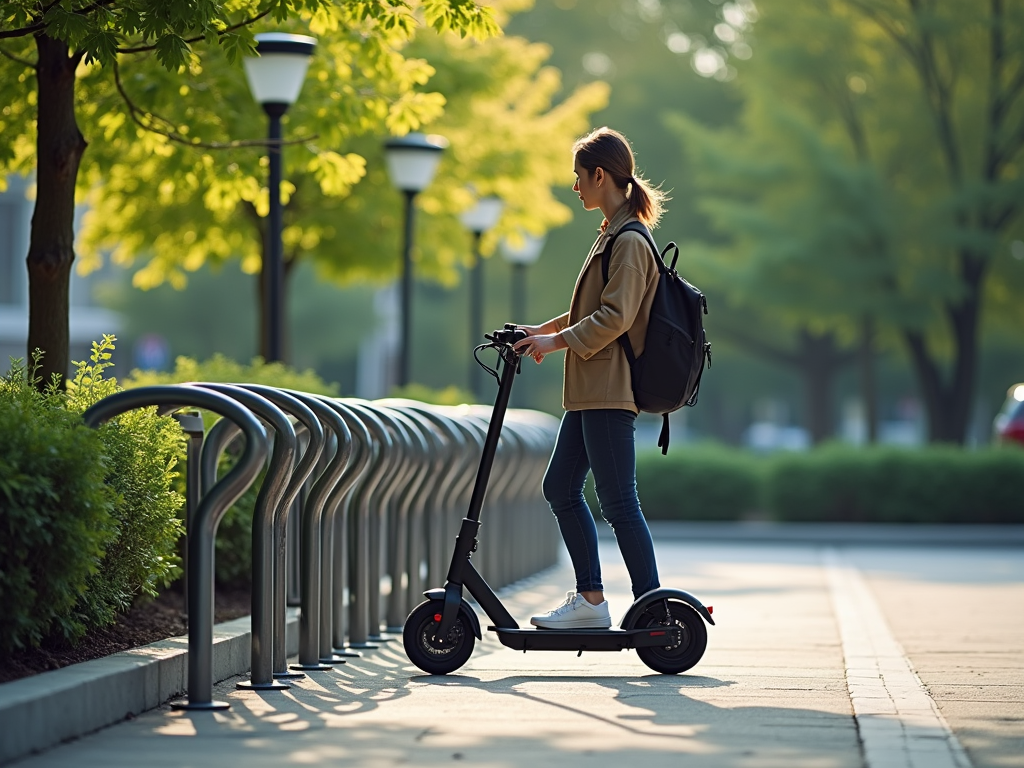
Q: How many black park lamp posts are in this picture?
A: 4